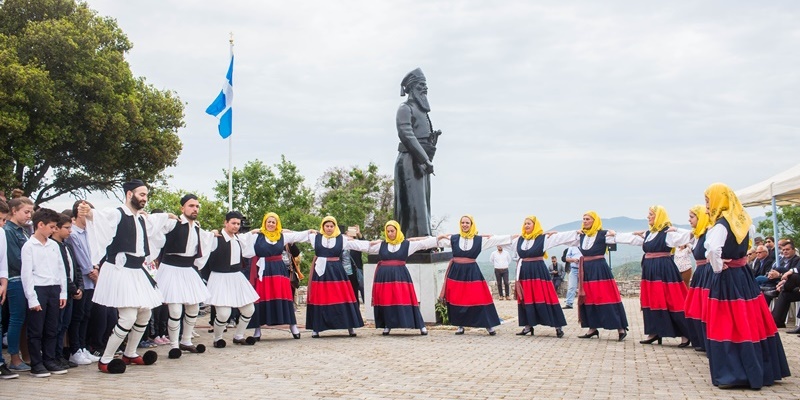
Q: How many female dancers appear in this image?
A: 9